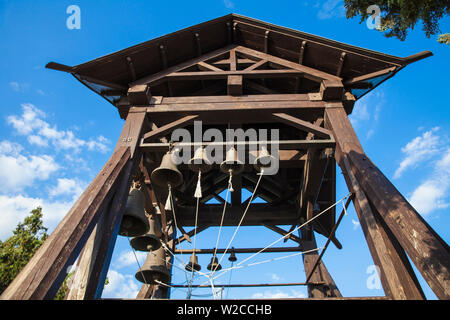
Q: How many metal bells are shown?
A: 10